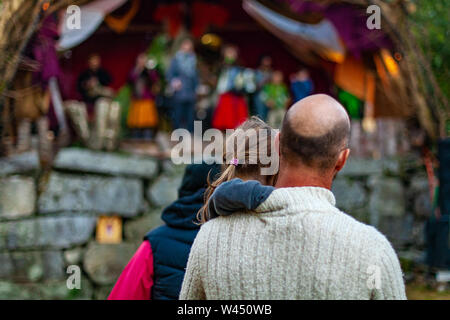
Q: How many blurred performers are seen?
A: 7